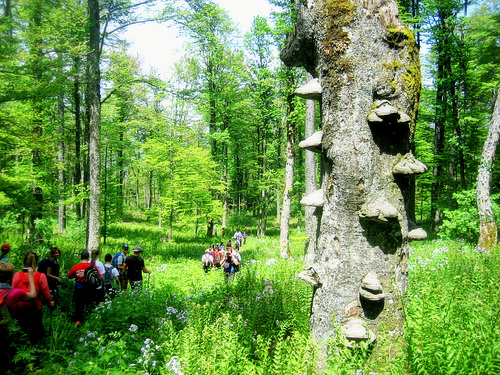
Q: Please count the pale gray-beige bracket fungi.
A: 10